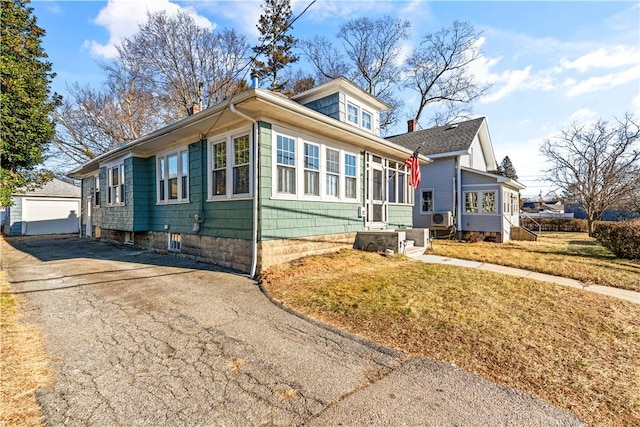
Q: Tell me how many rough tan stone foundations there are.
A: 1